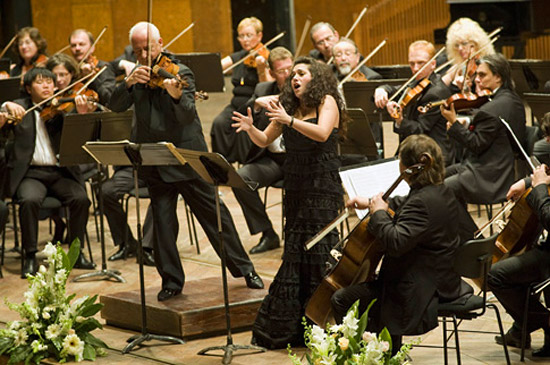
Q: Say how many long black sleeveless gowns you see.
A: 1